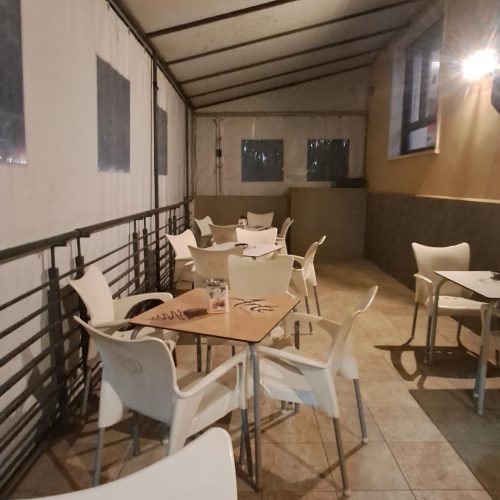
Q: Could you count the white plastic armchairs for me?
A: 14